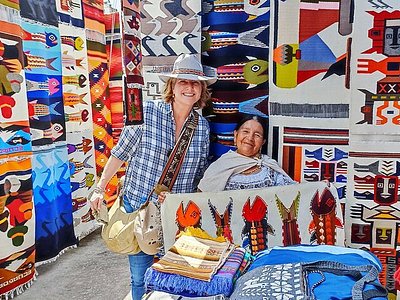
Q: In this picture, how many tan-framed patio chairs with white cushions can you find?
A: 0